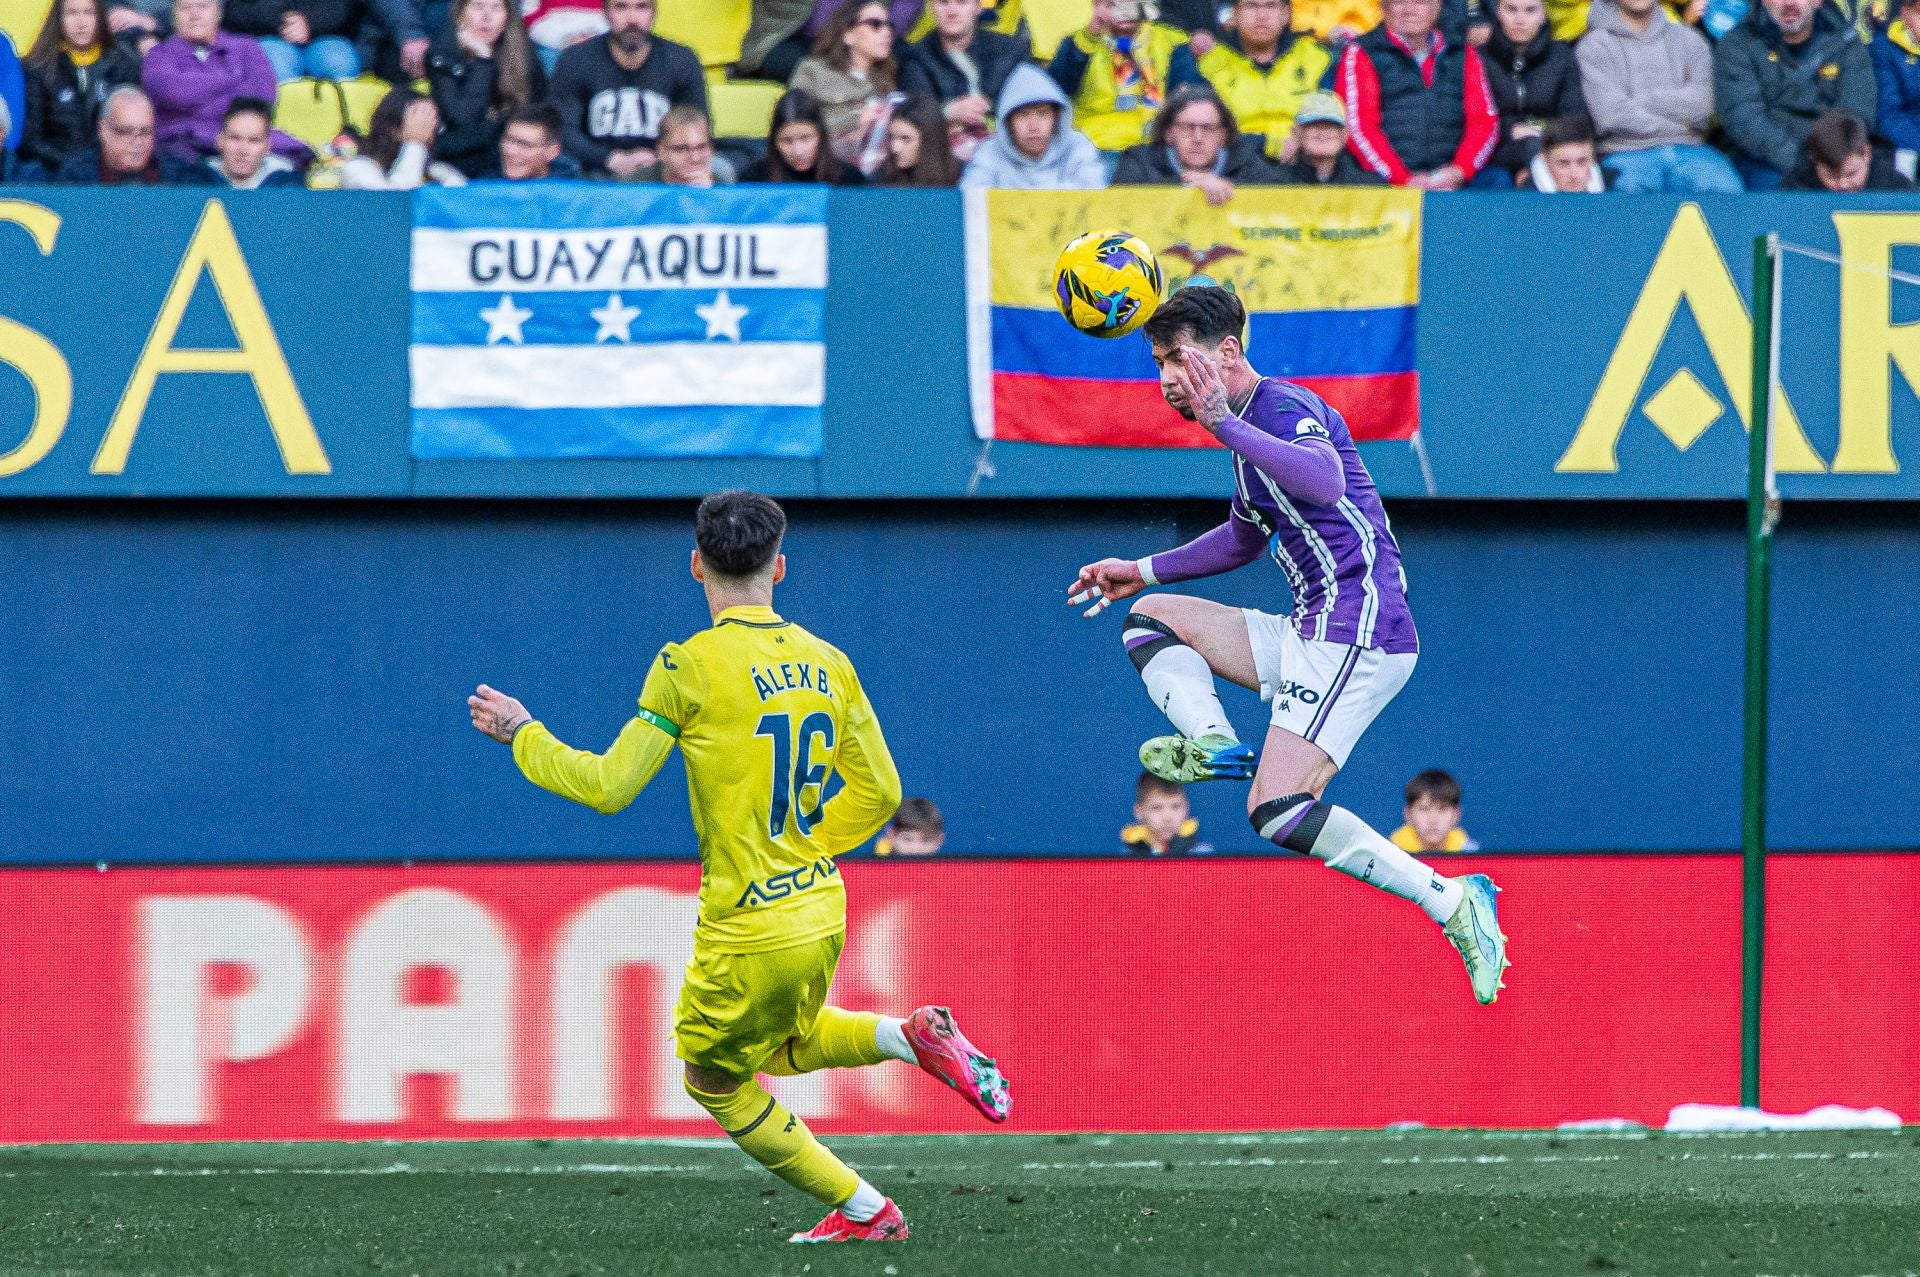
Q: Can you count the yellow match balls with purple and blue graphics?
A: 1